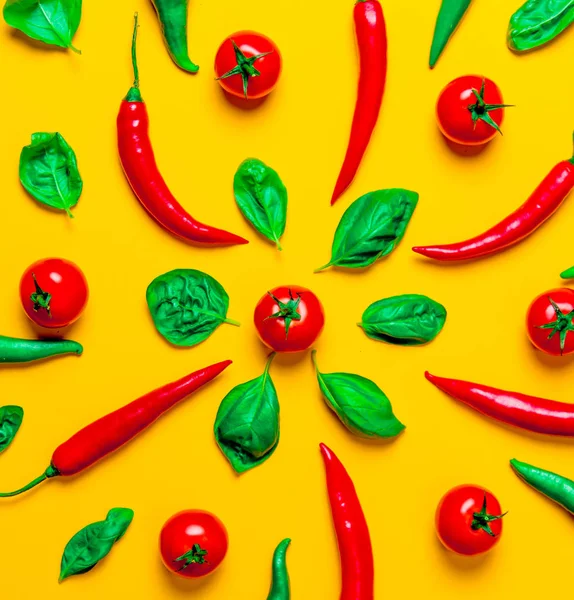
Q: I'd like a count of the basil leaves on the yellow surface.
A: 11